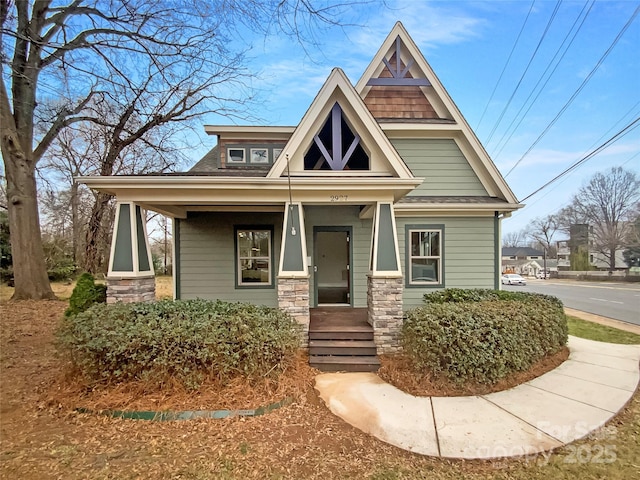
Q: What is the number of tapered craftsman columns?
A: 3